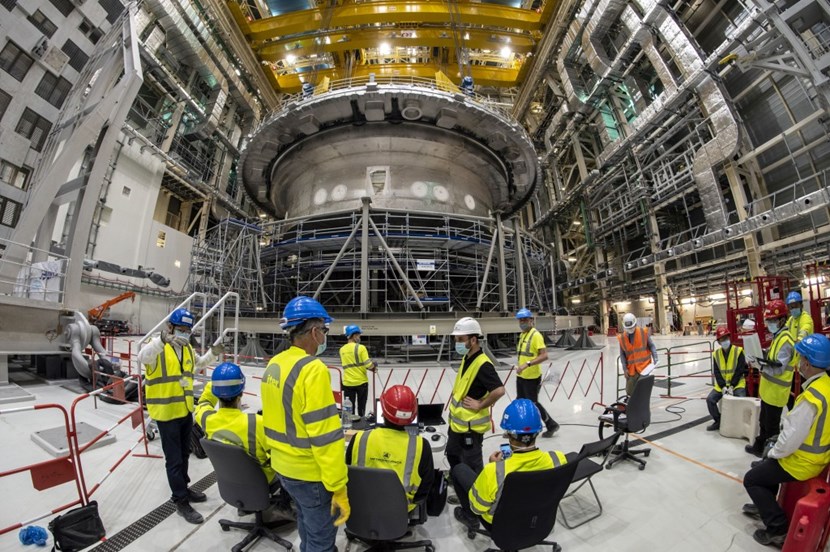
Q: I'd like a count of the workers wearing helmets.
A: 13